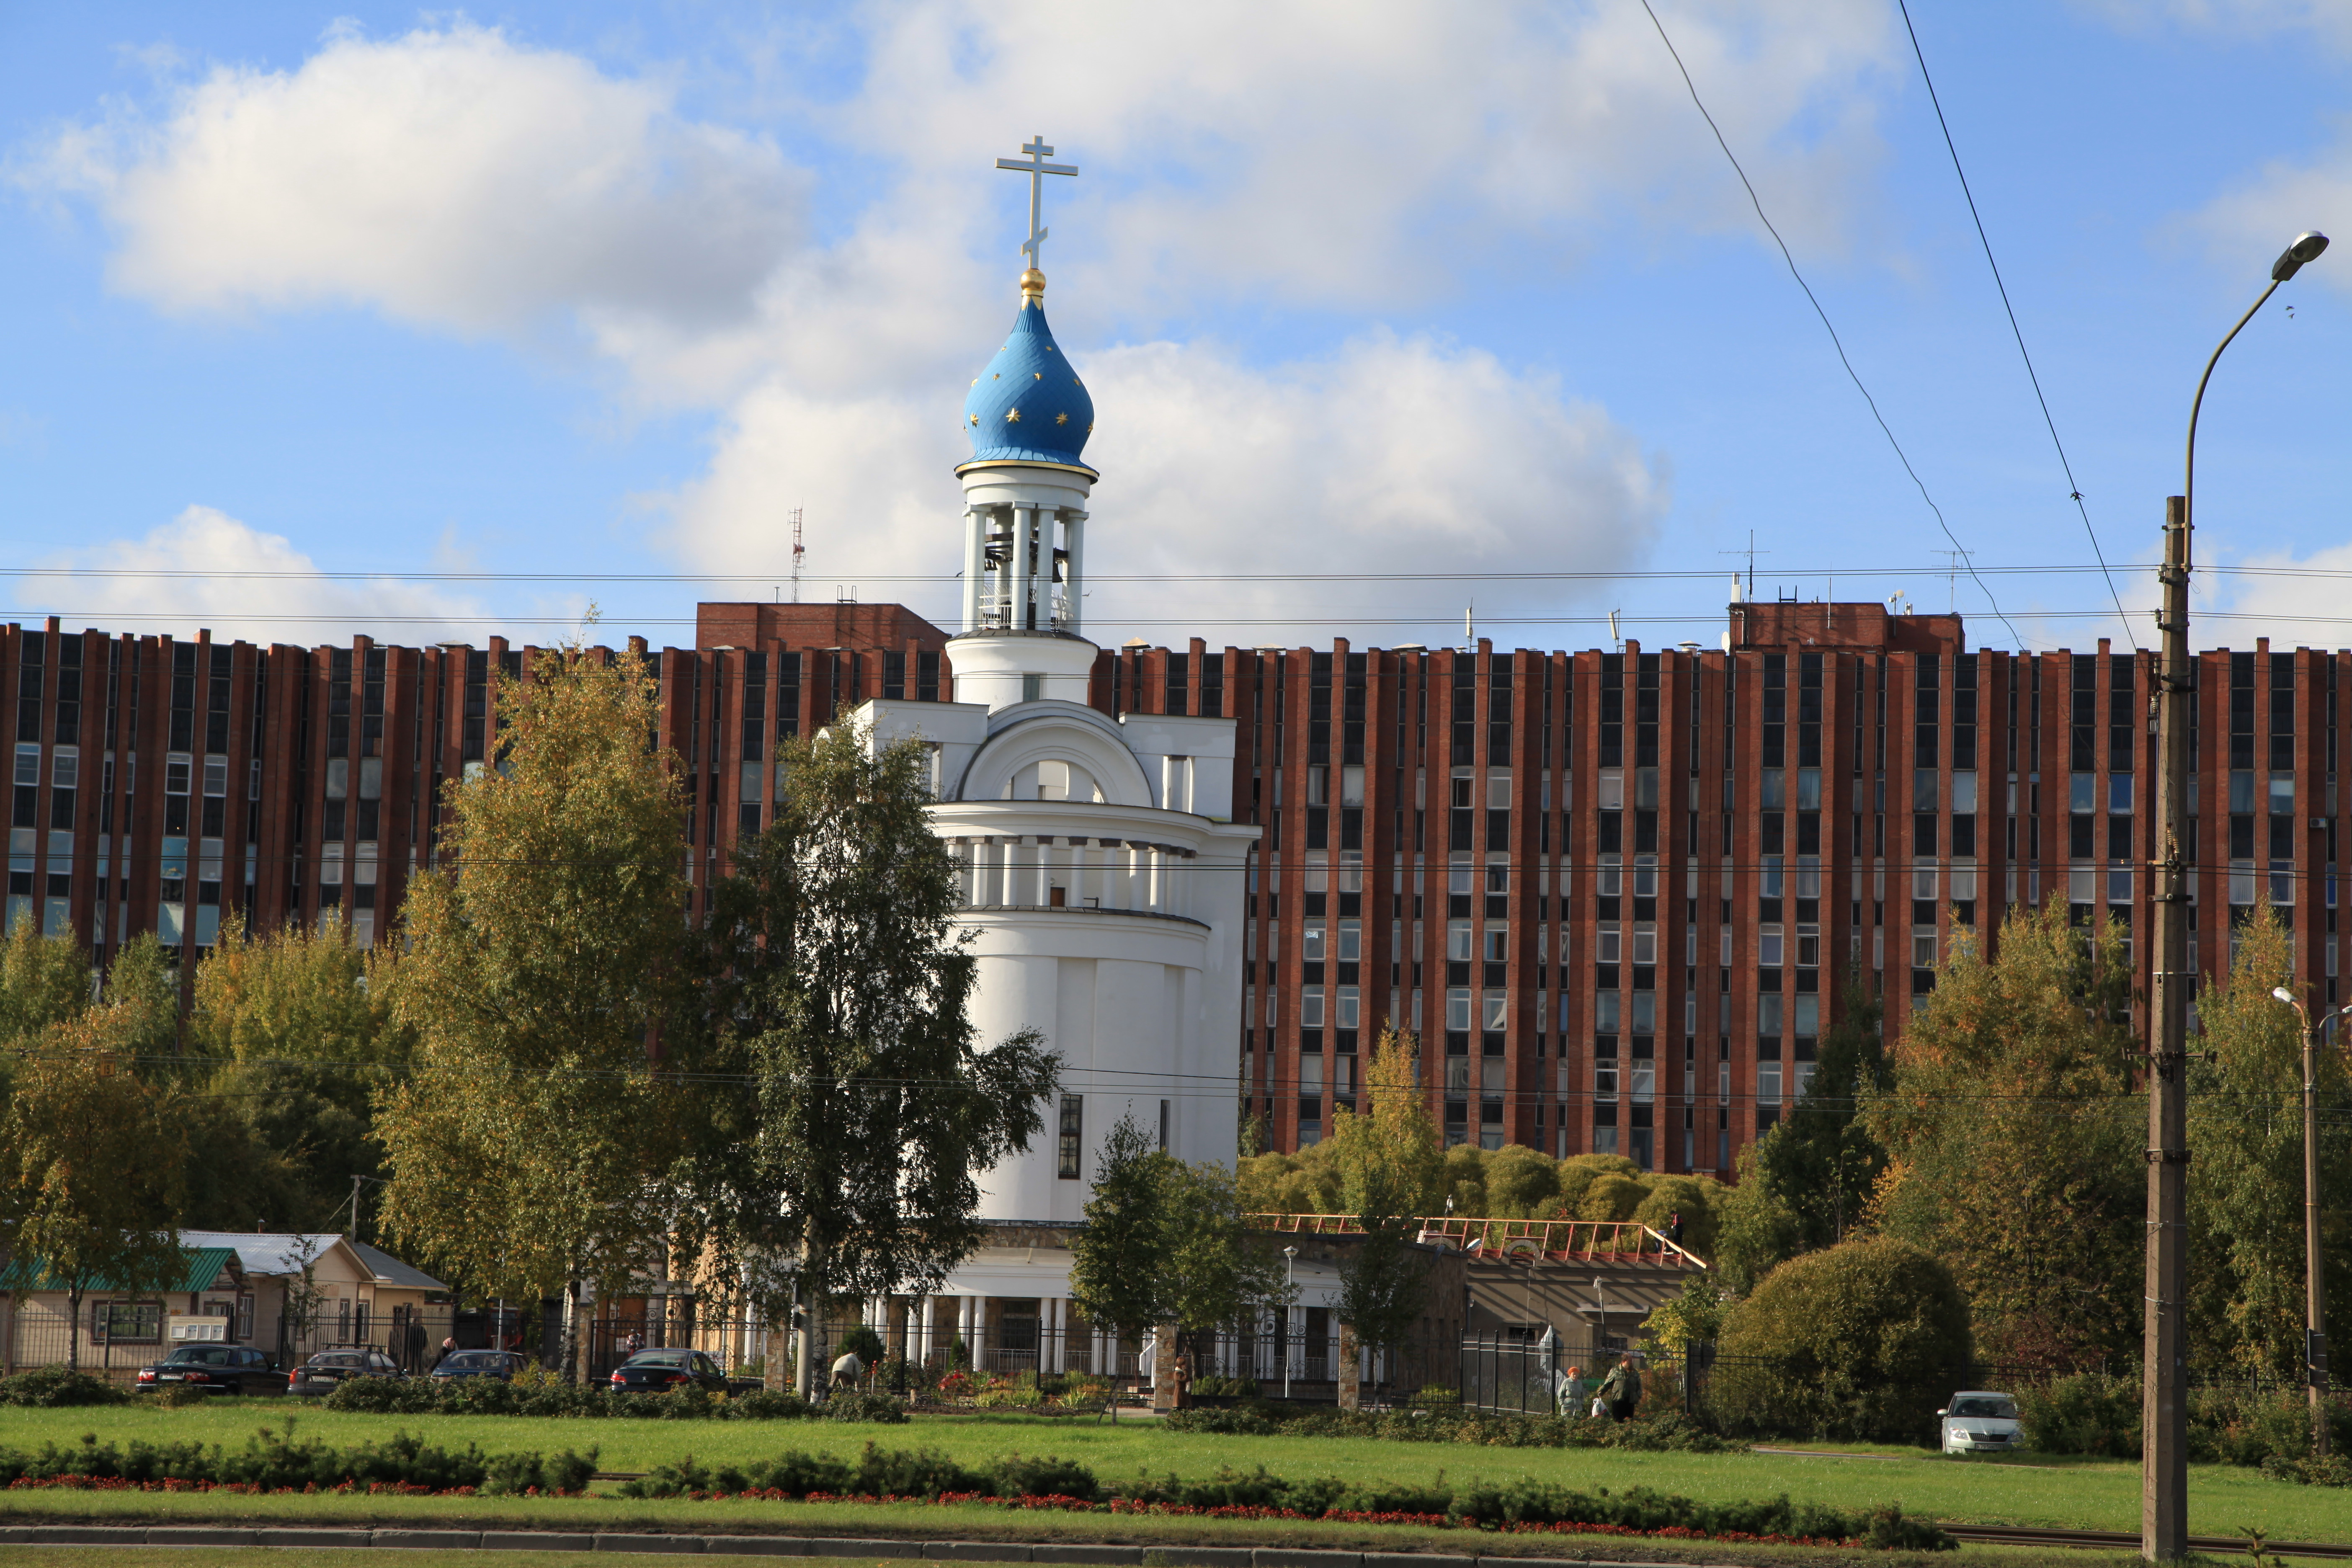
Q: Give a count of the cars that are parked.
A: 5